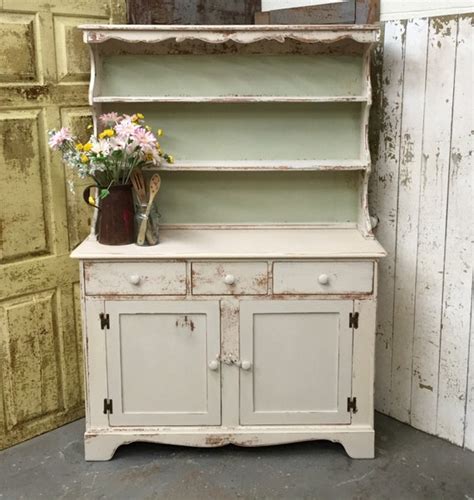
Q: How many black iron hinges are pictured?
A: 4